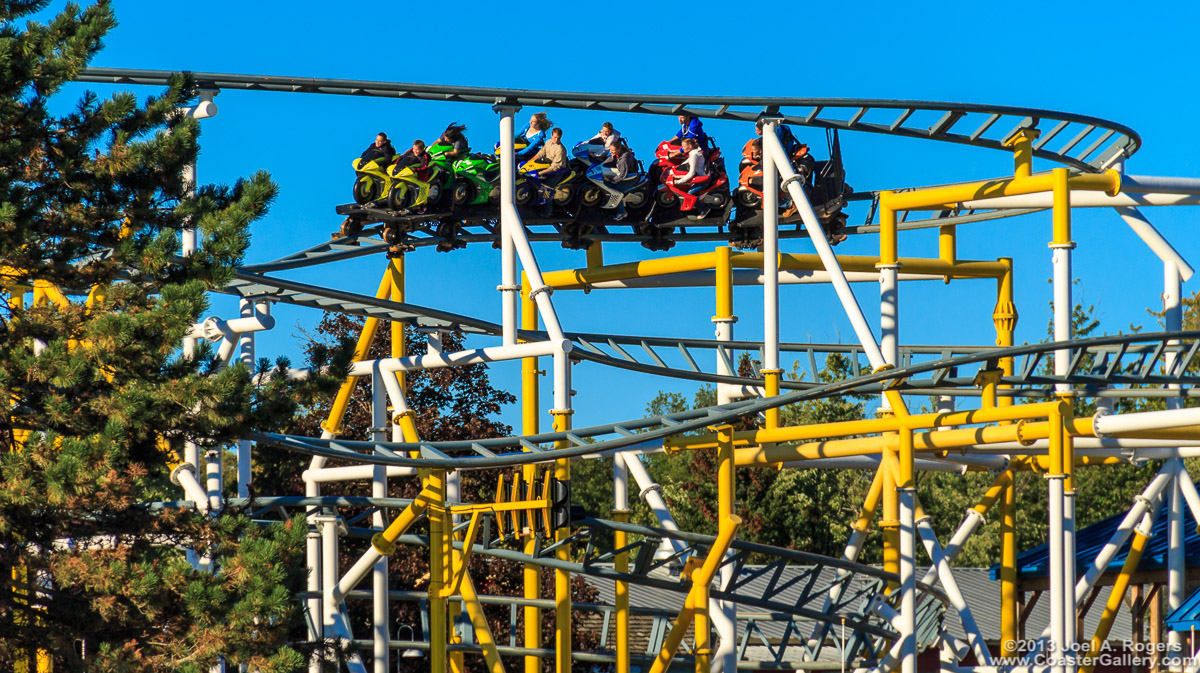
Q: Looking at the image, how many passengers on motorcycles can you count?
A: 11